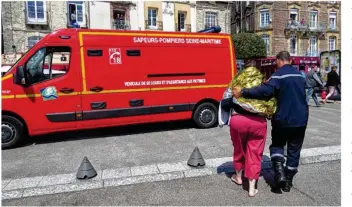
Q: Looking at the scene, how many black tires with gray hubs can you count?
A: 2